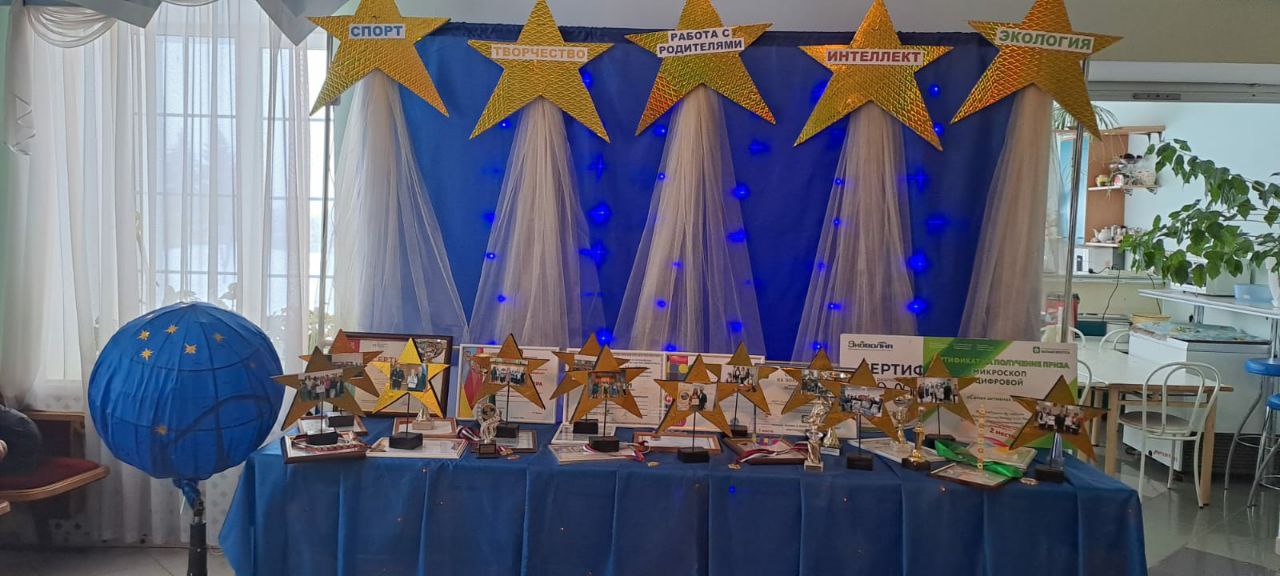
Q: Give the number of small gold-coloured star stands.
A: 12